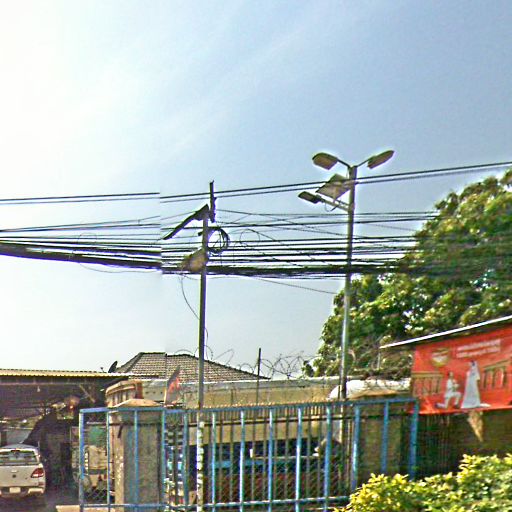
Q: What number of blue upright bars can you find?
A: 13